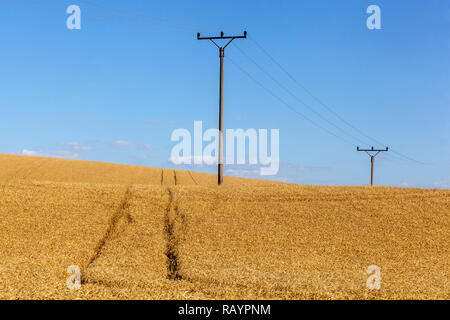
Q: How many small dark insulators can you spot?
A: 6